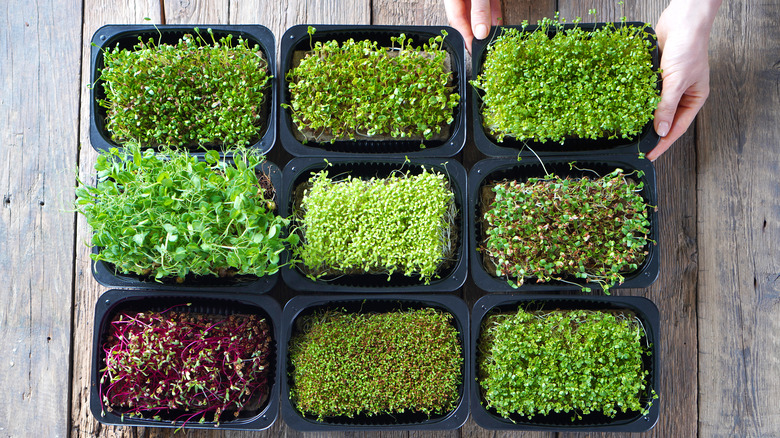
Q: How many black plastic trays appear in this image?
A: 9